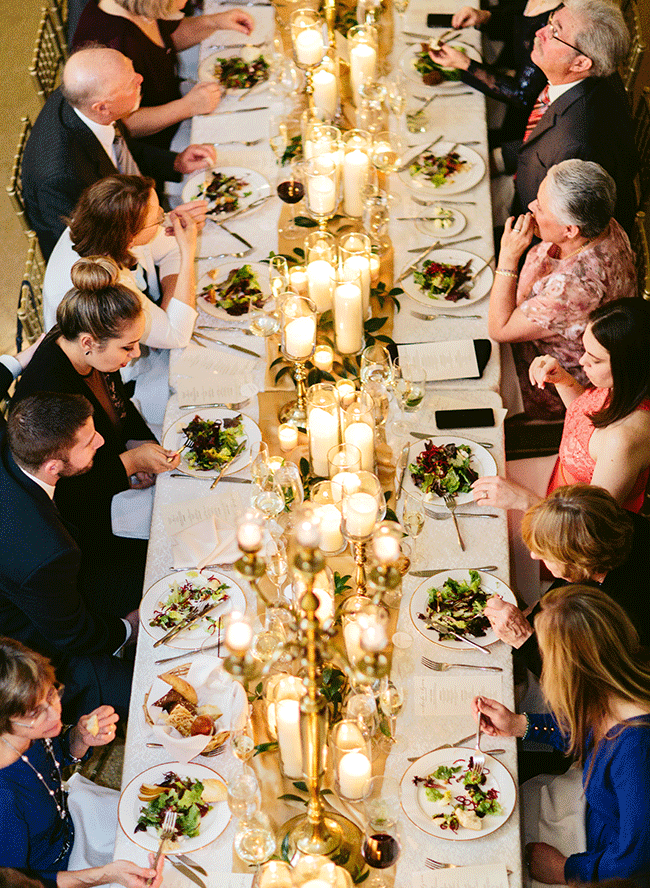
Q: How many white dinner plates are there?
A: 12